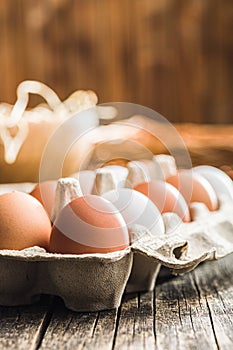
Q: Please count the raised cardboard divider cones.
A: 4